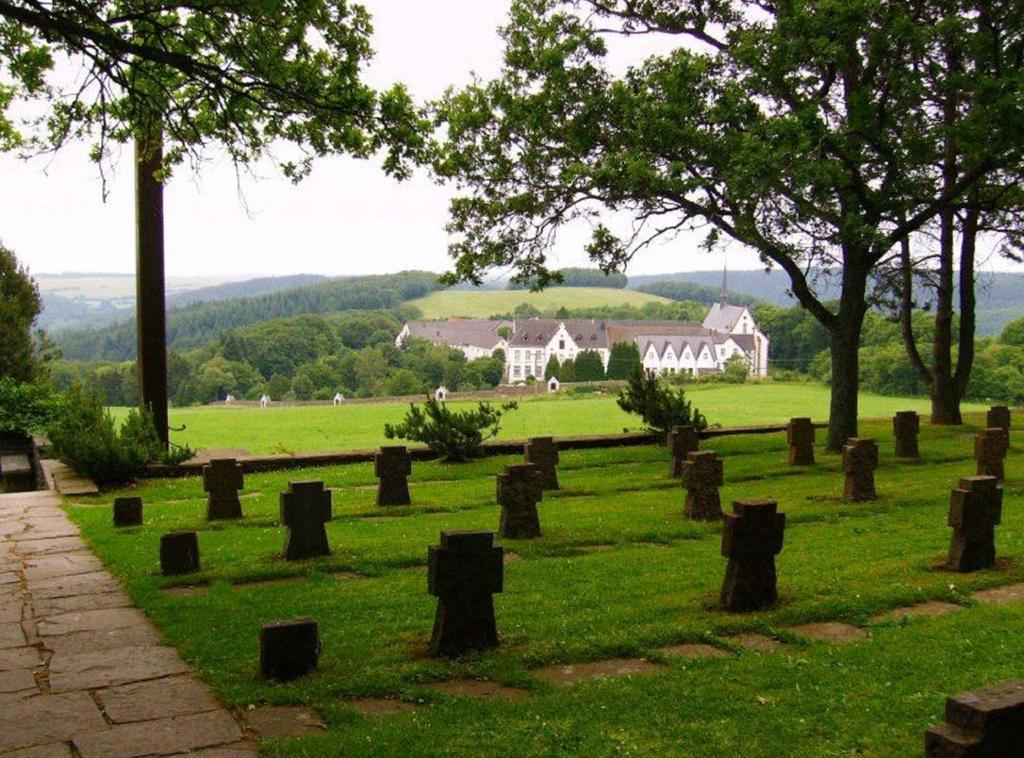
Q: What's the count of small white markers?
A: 5